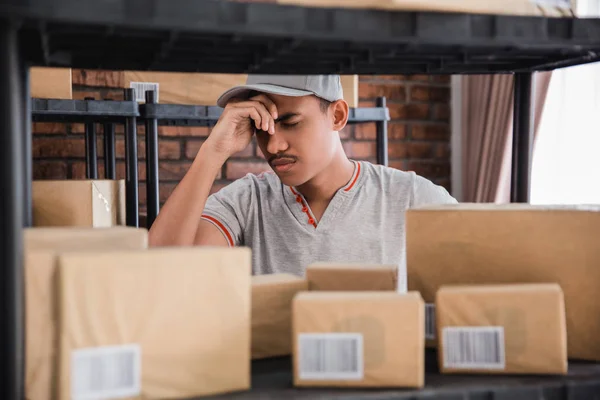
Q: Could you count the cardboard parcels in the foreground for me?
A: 7